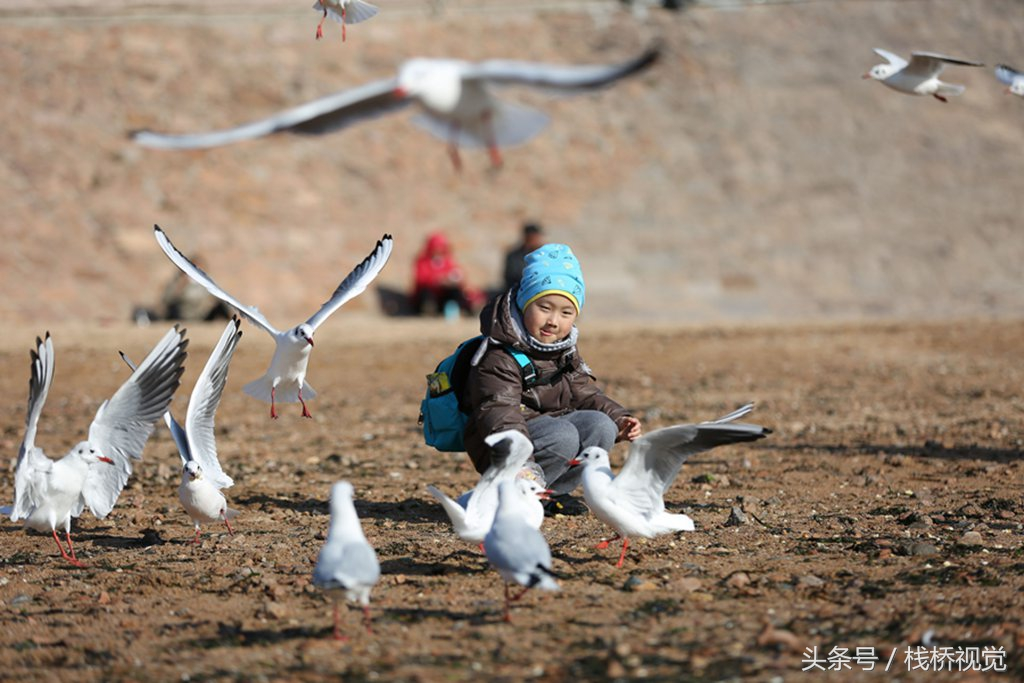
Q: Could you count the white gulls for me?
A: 11